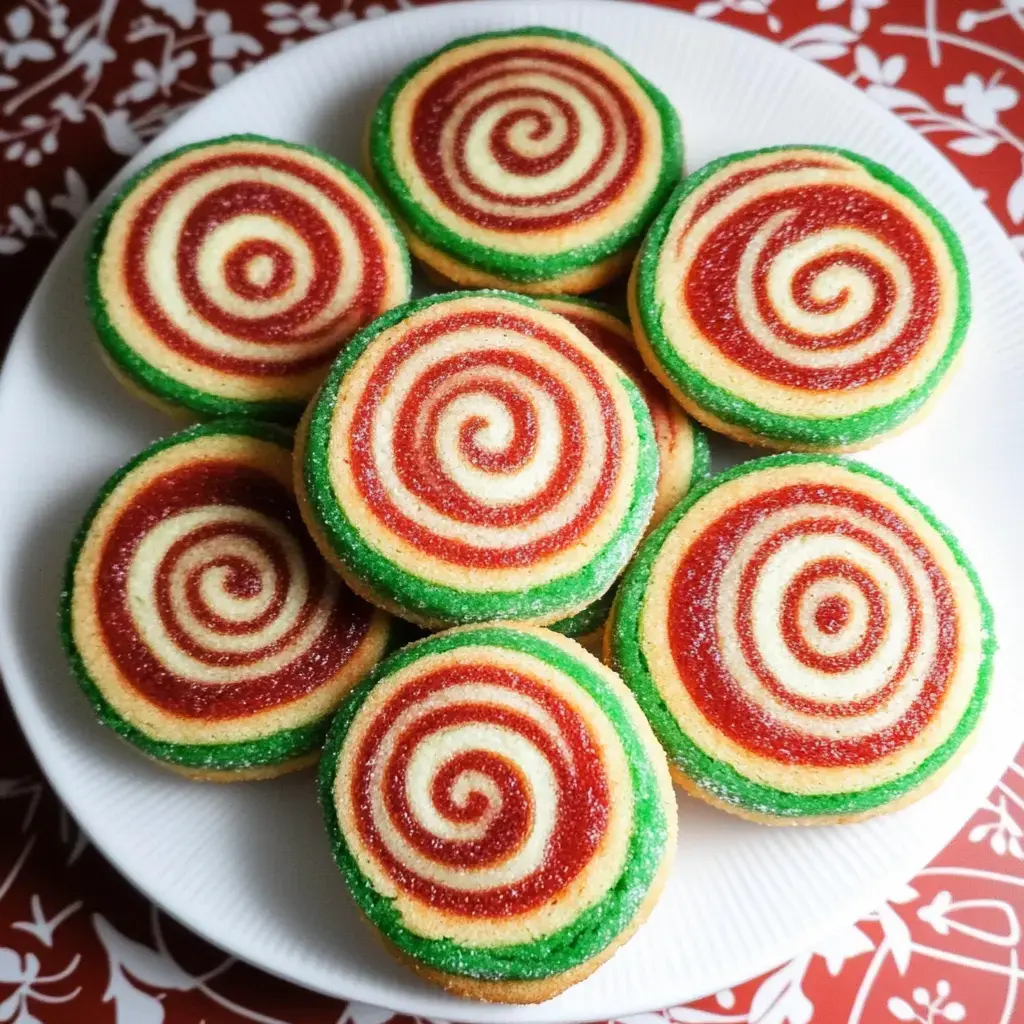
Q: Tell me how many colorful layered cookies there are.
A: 8